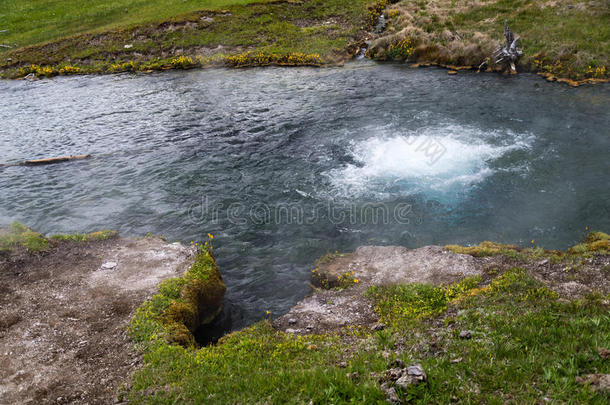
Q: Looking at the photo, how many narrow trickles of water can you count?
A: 1